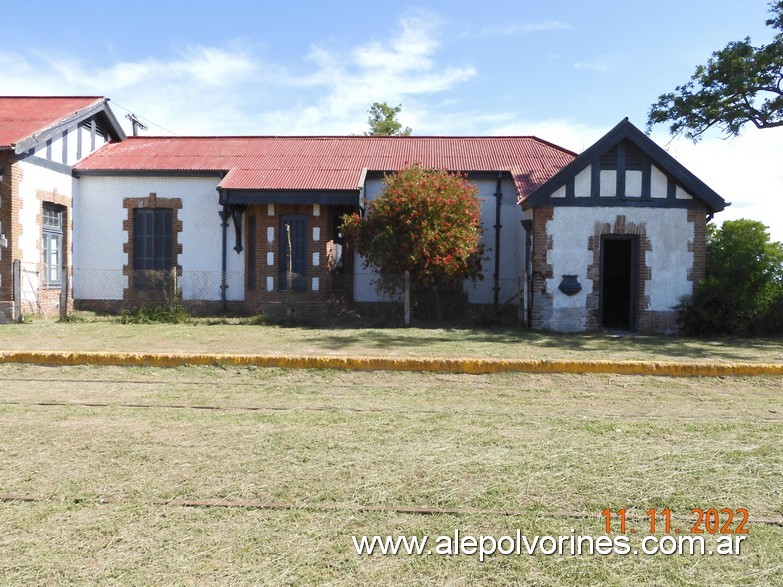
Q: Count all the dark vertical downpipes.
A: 3